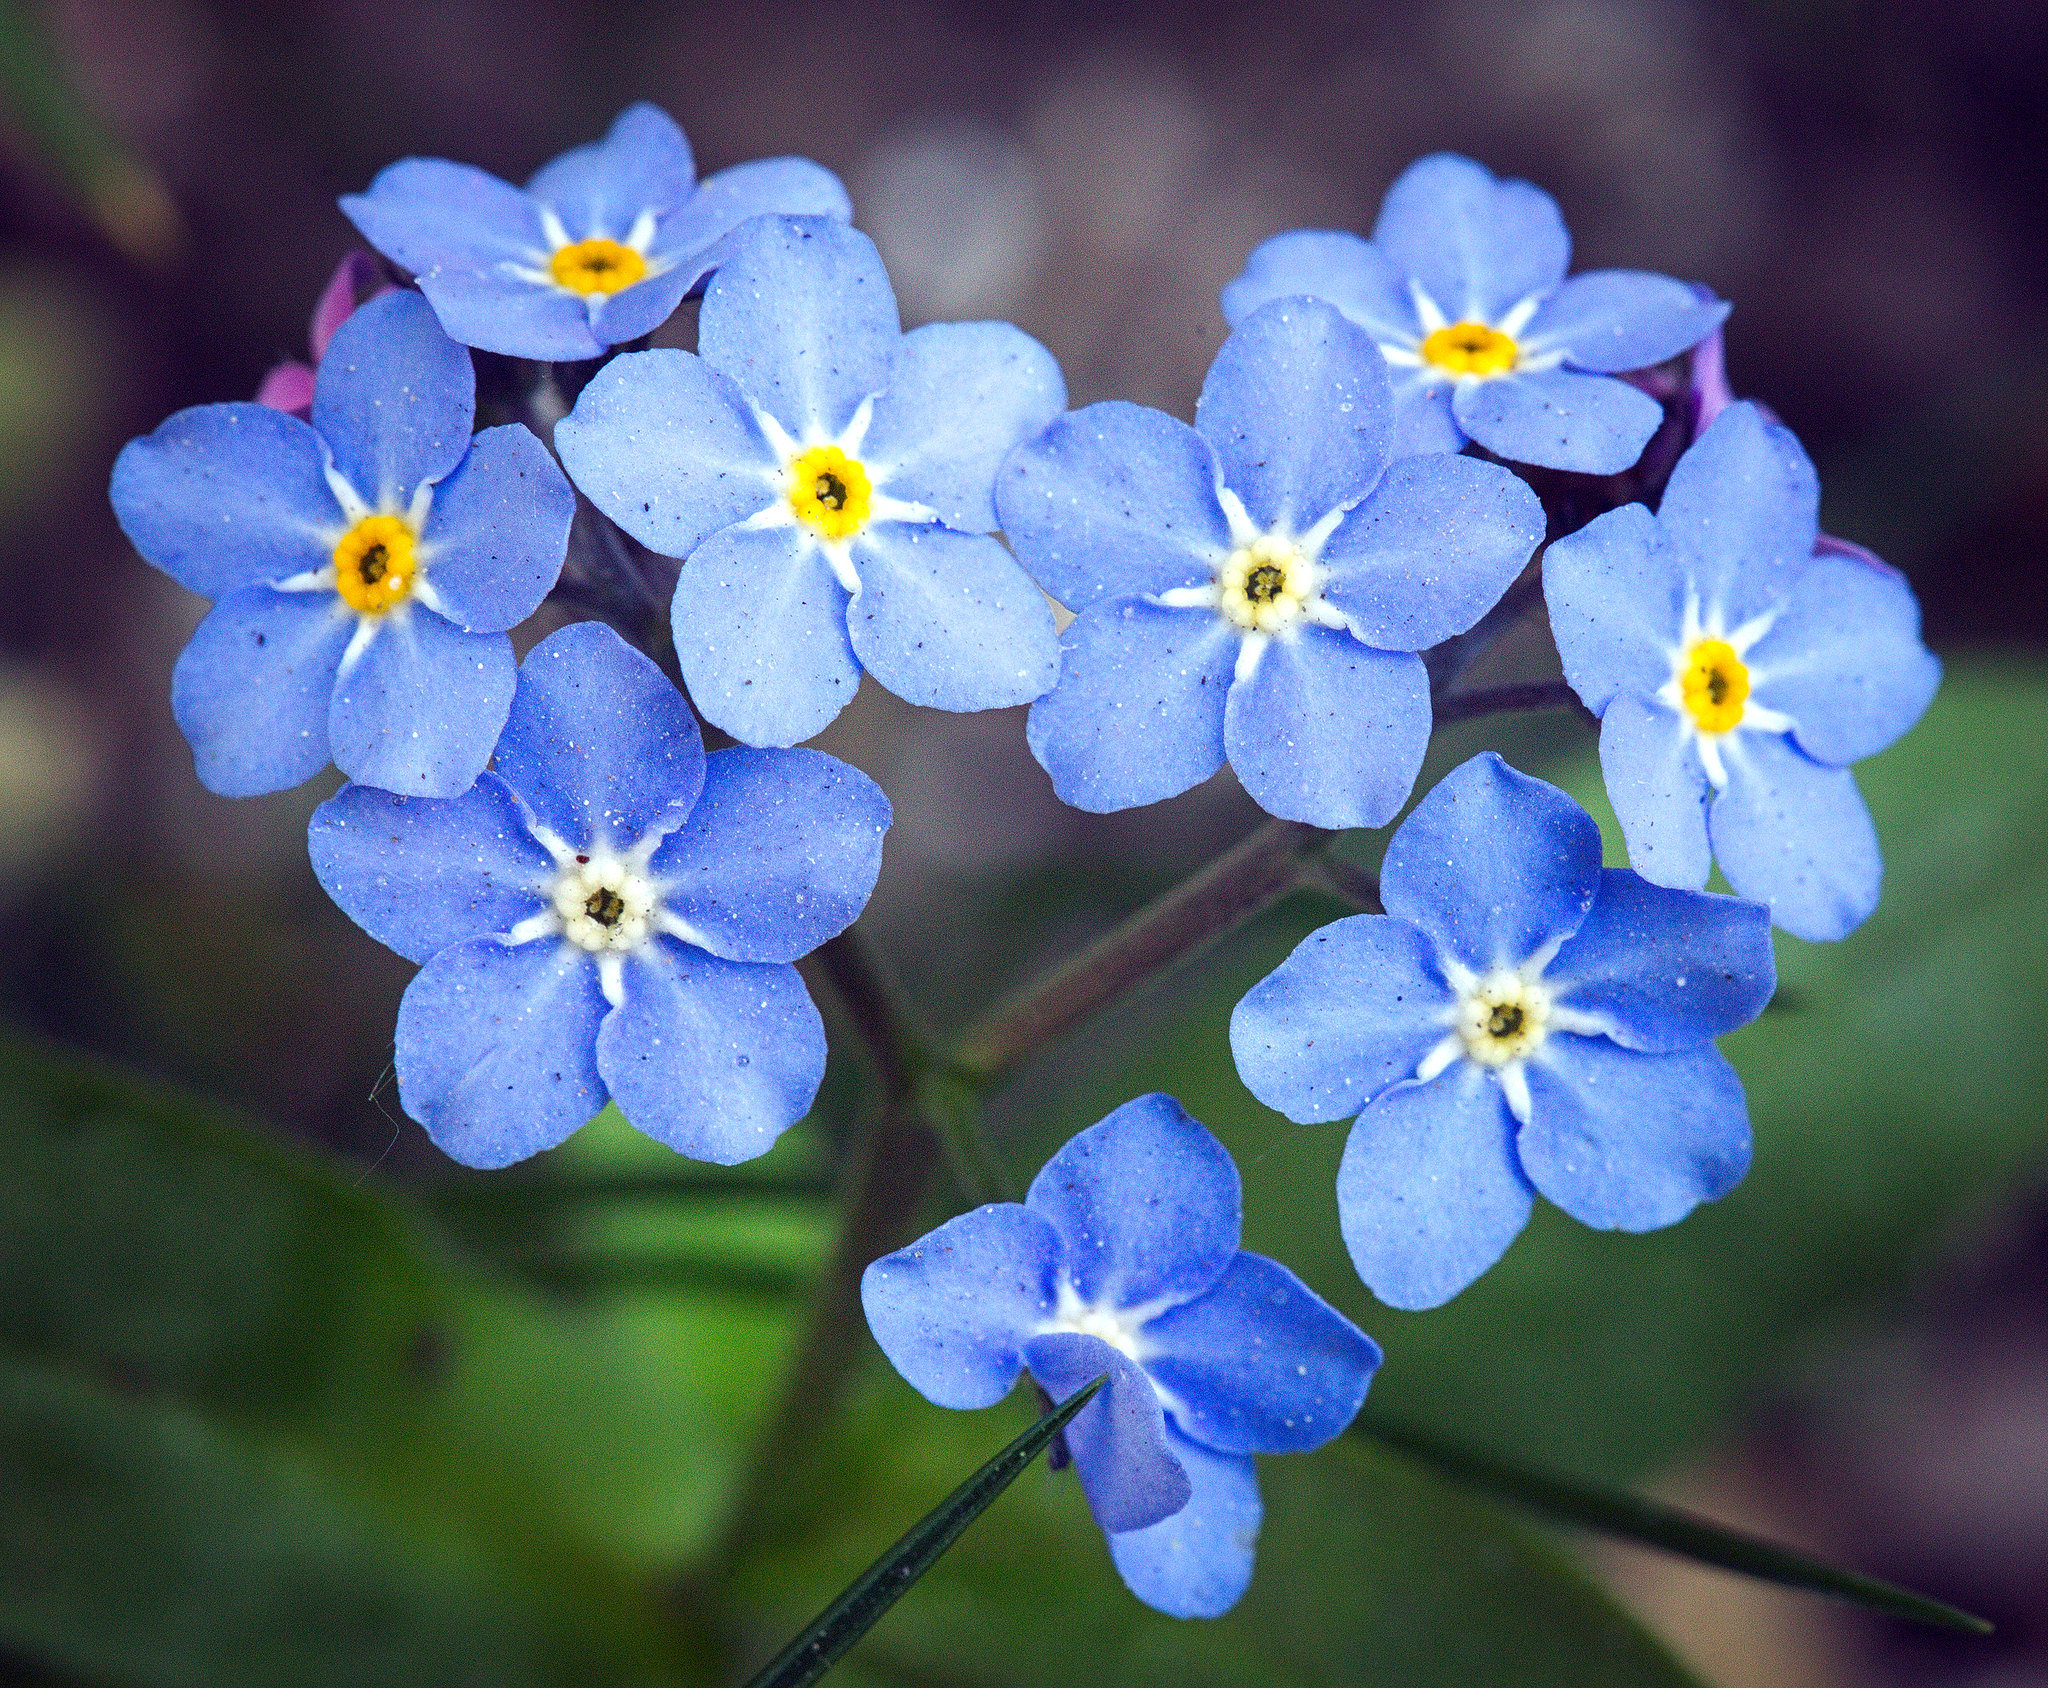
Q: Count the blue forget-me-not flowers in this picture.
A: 9